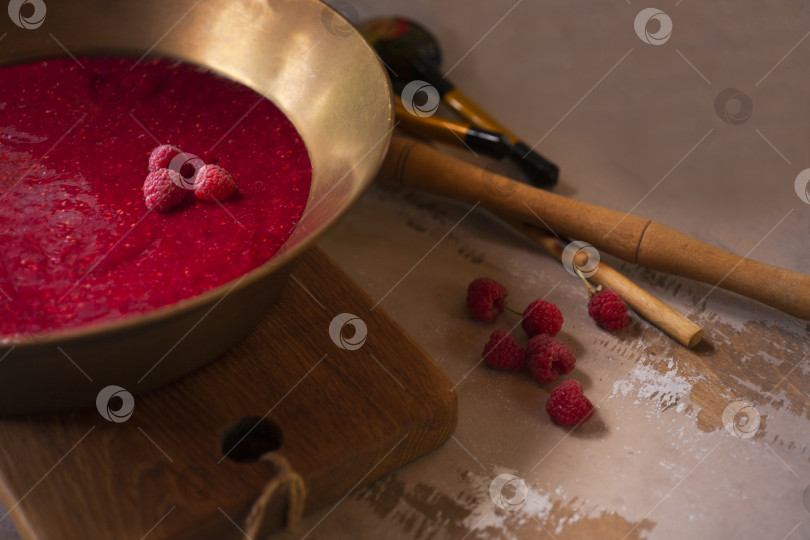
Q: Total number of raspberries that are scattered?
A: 6